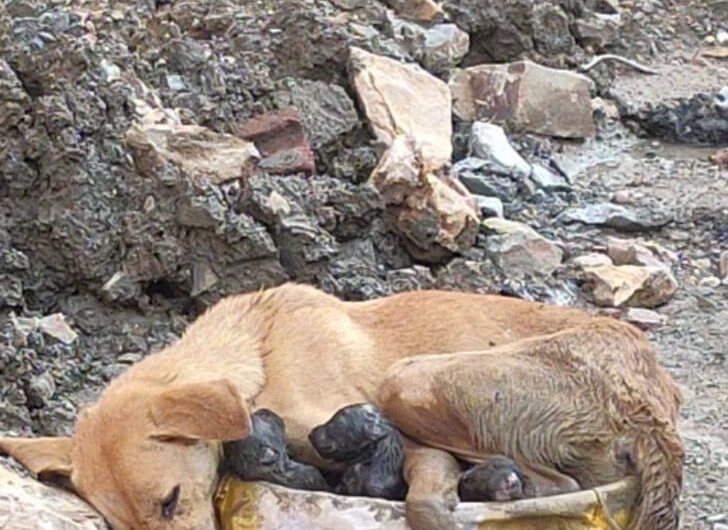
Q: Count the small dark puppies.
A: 3